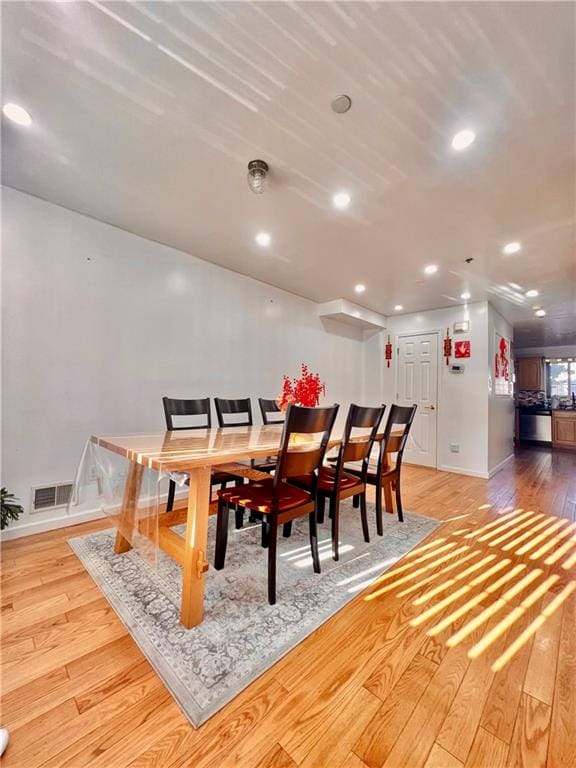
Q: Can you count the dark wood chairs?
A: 6